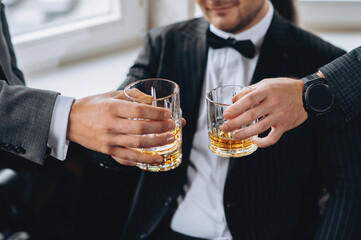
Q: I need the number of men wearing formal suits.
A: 3